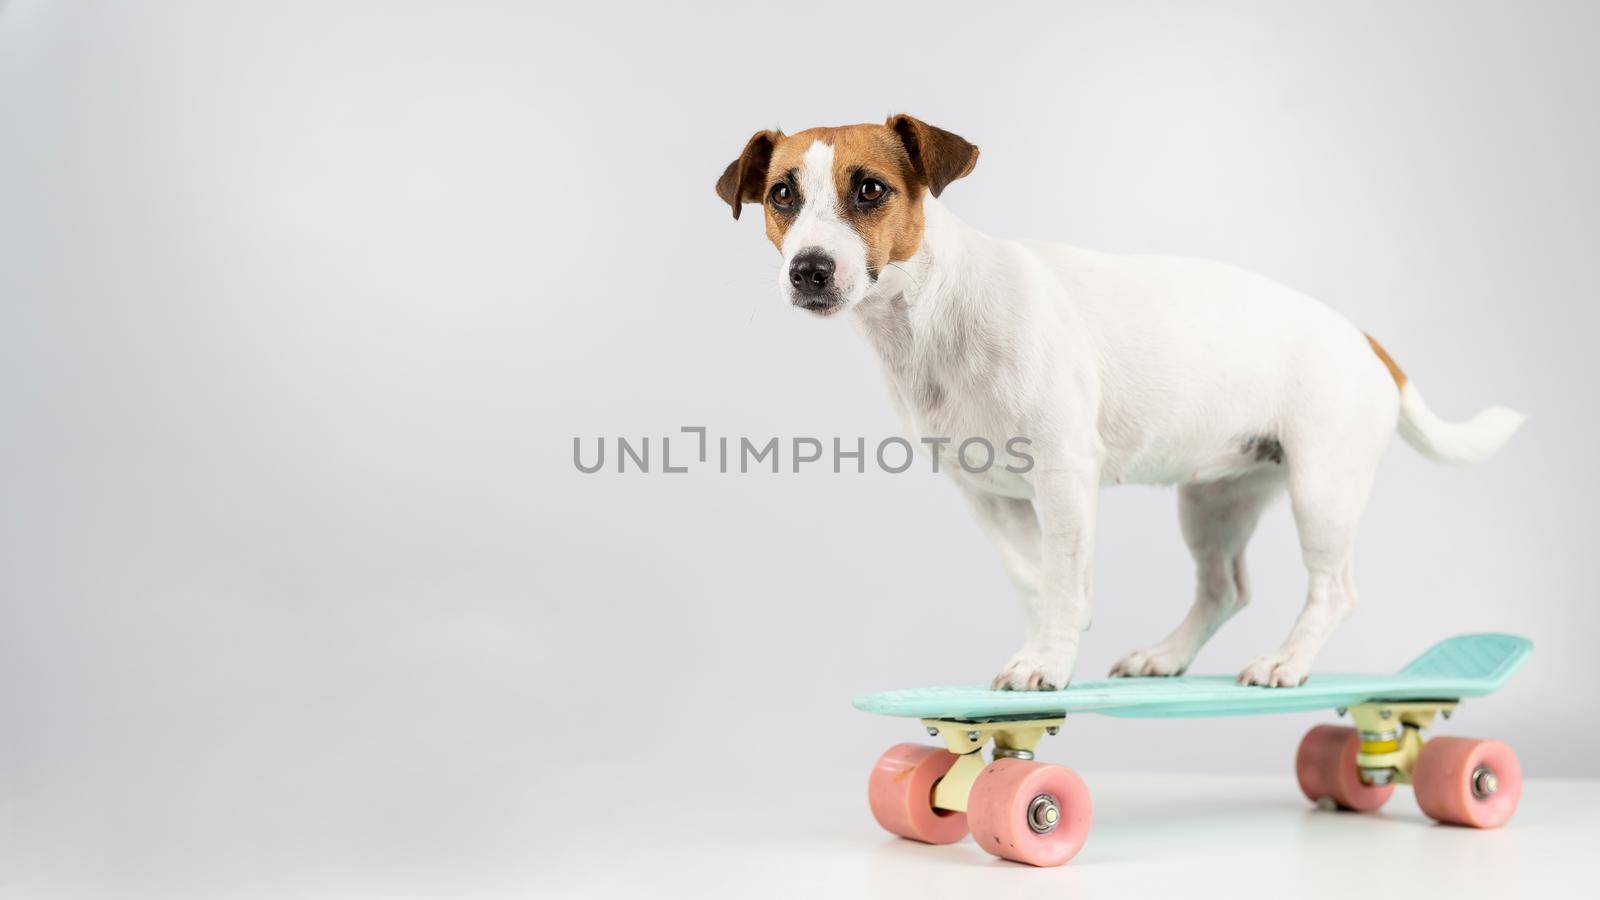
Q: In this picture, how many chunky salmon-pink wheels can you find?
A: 4